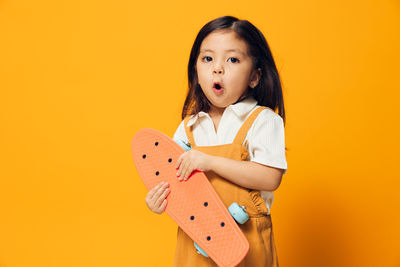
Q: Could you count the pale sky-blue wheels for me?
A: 3